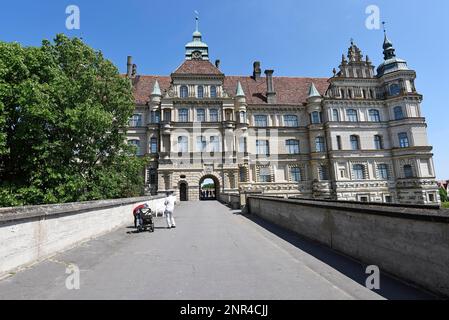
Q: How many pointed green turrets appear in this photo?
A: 3